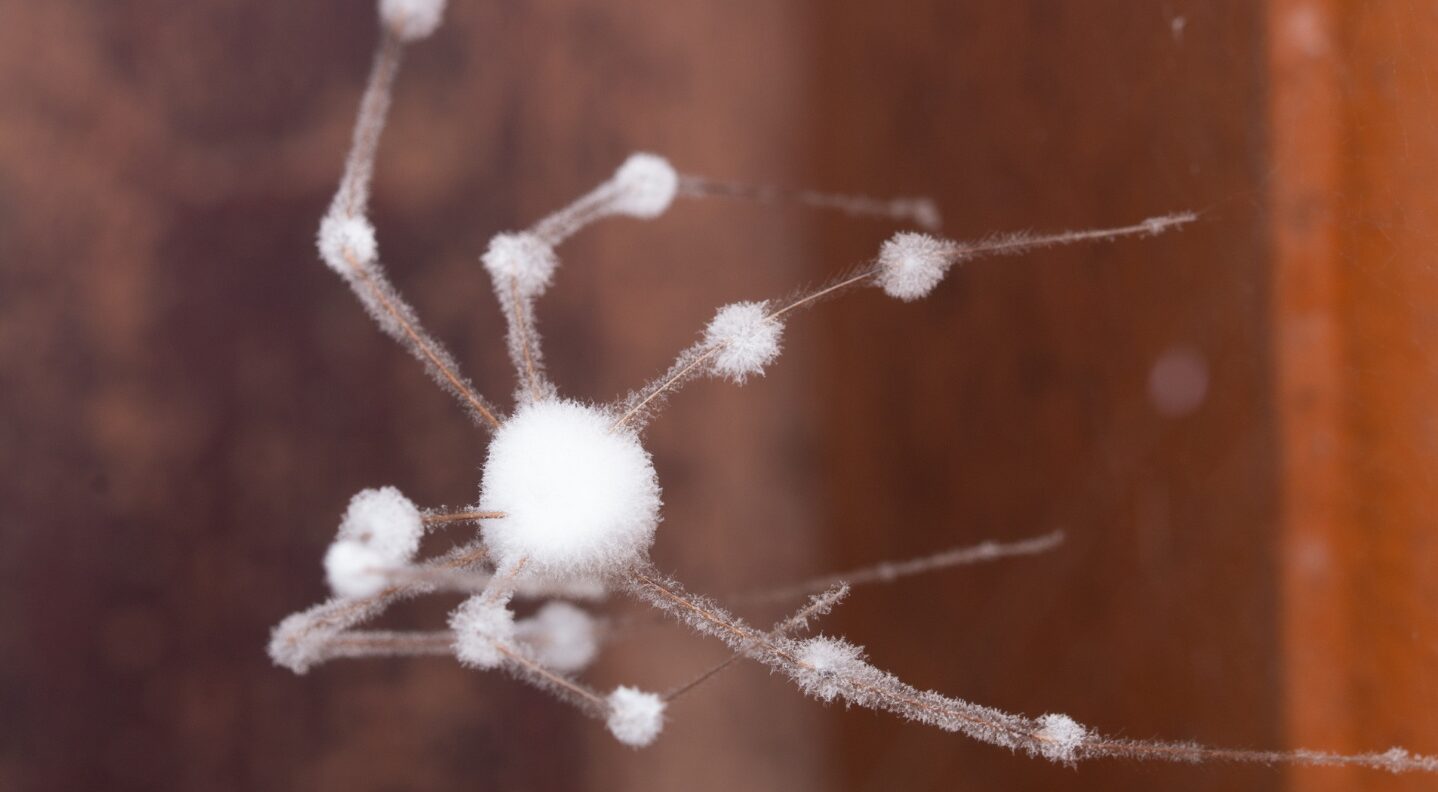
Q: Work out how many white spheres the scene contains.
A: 15